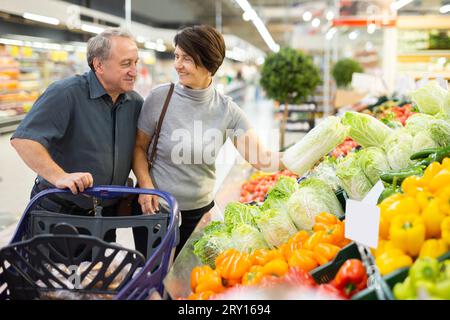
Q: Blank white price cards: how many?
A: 2